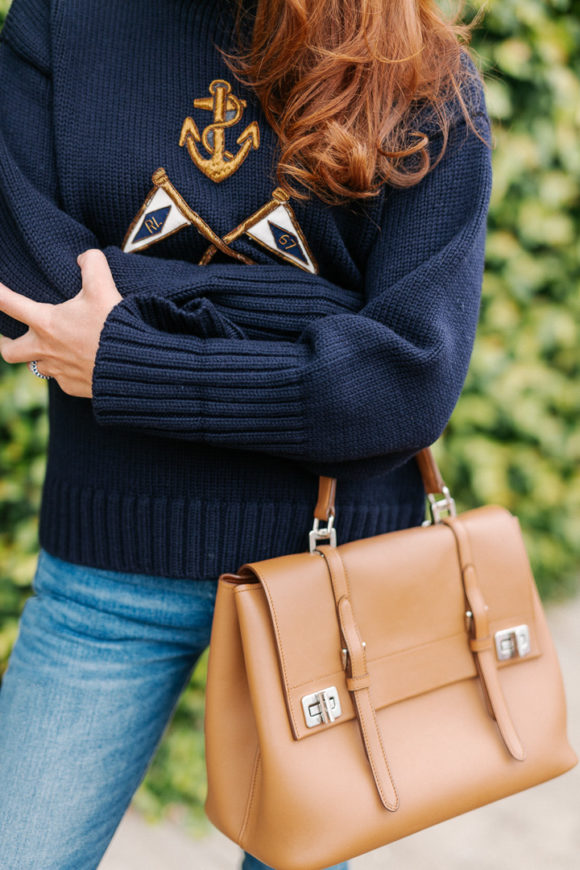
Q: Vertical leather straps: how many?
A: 2